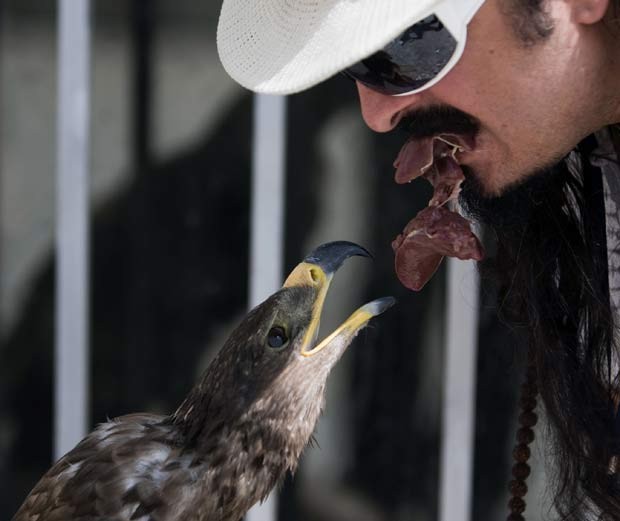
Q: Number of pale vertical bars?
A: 3